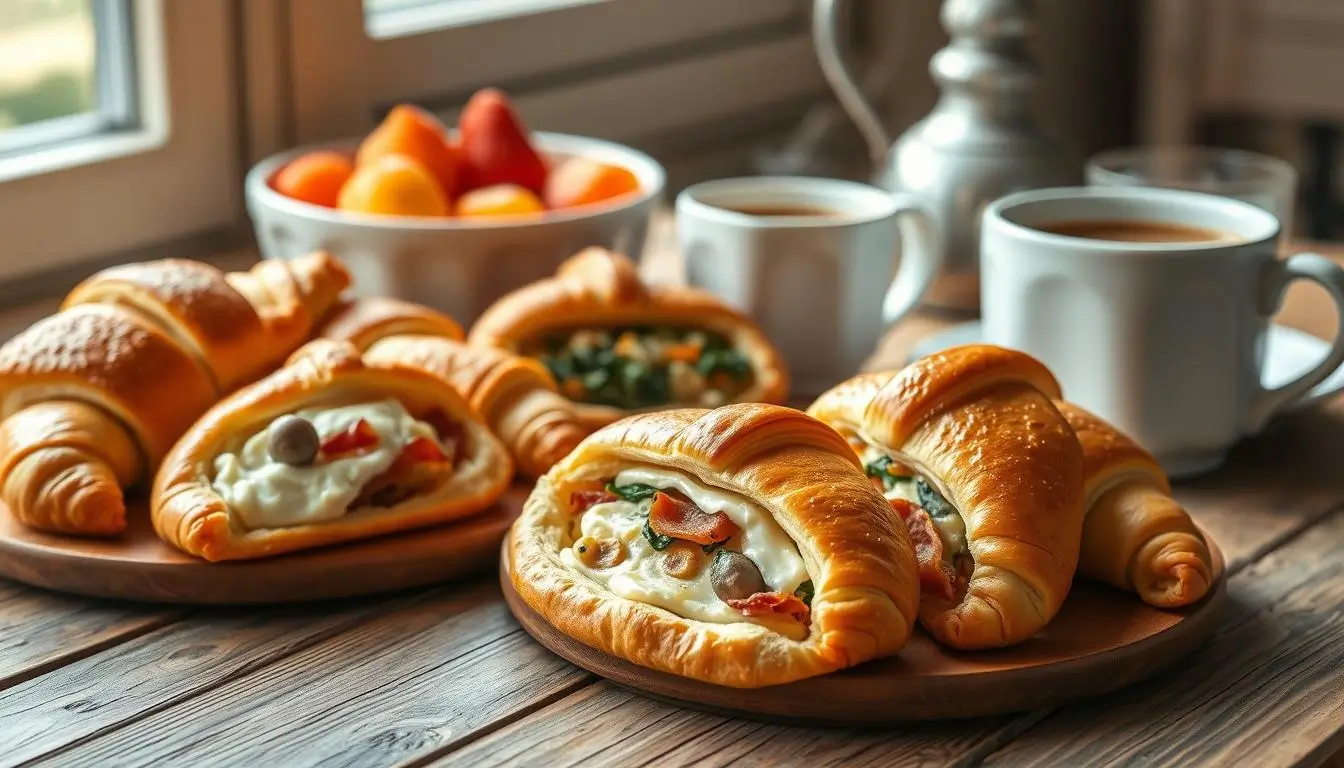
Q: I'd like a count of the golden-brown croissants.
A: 7